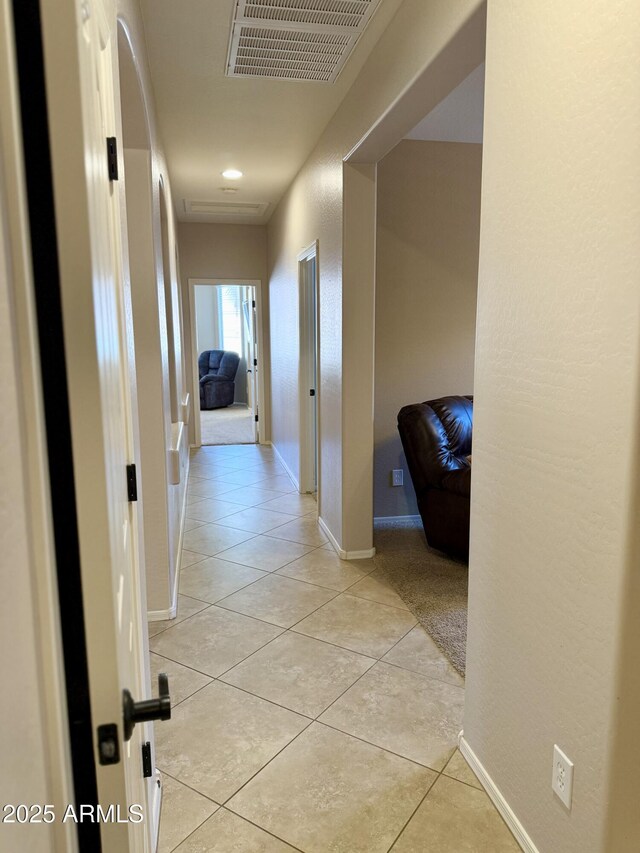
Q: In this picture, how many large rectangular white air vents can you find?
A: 1